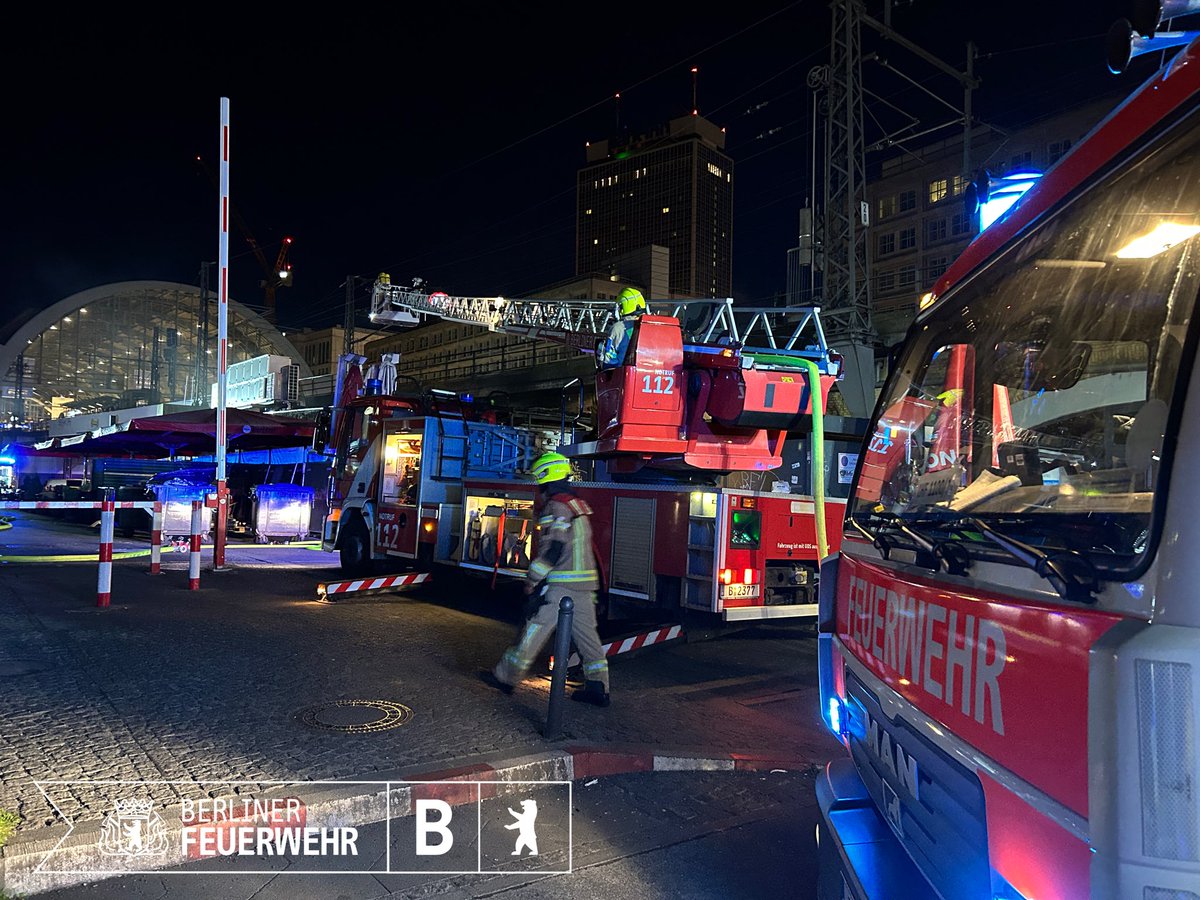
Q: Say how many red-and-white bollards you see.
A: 3